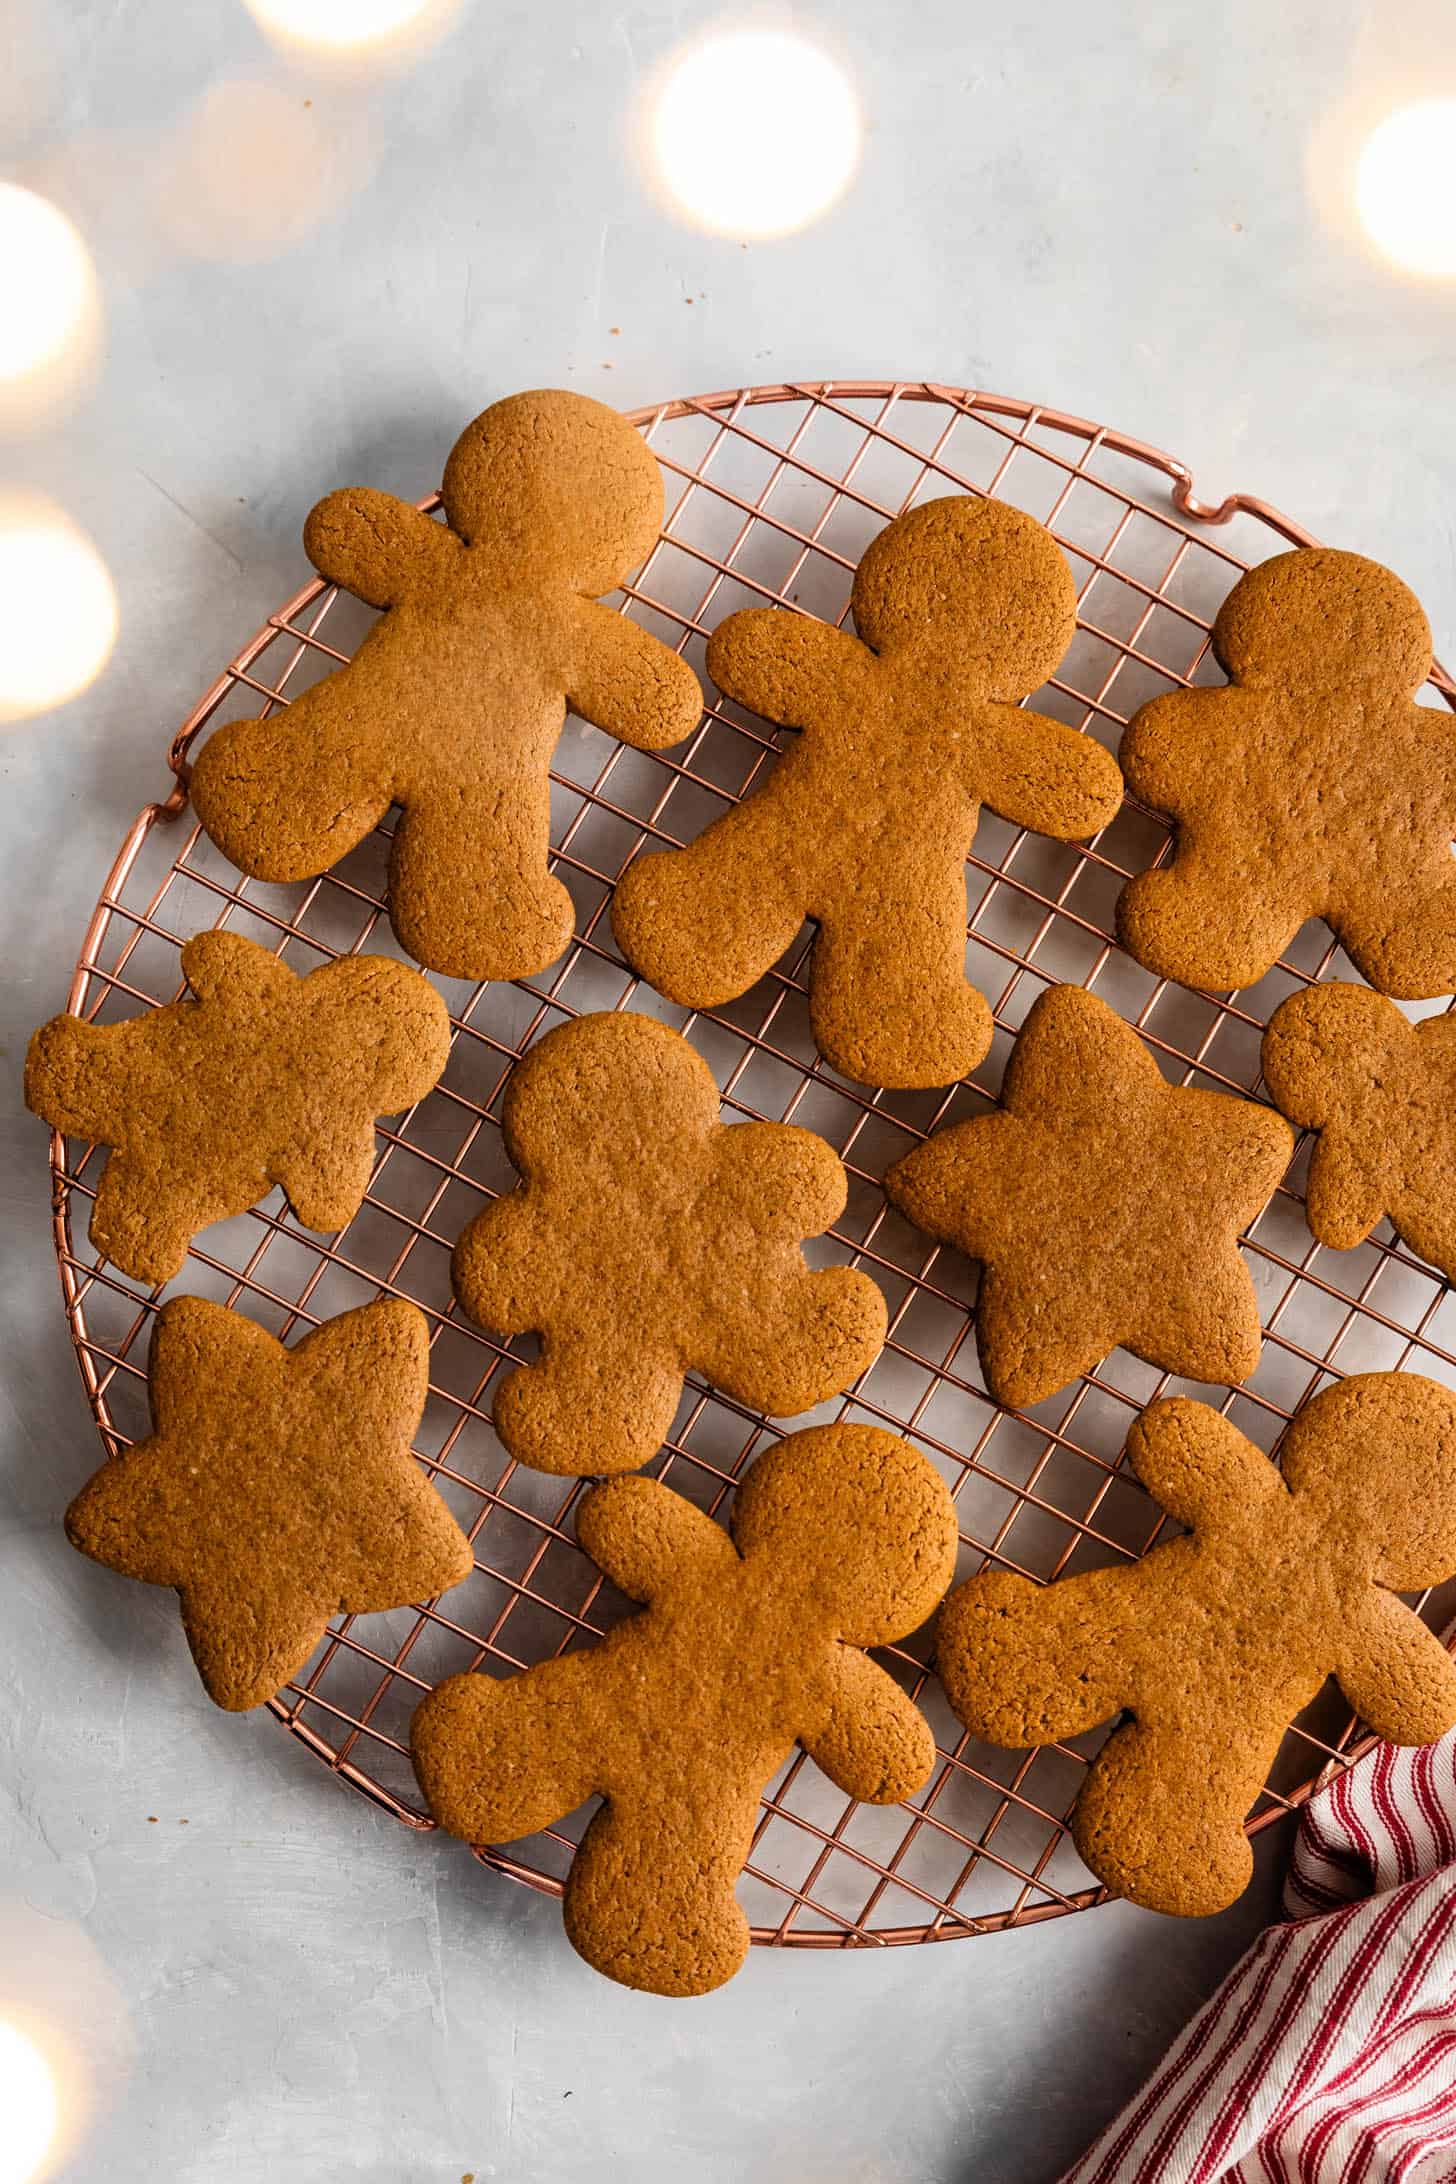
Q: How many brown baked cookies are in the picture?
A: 10